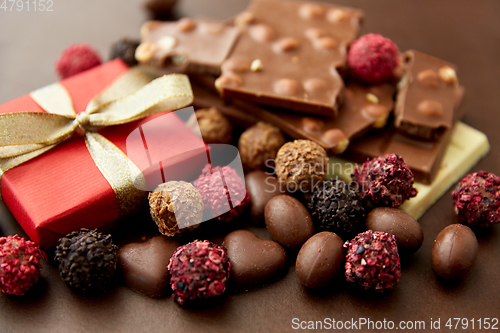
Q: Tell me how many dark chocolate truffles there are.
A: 3